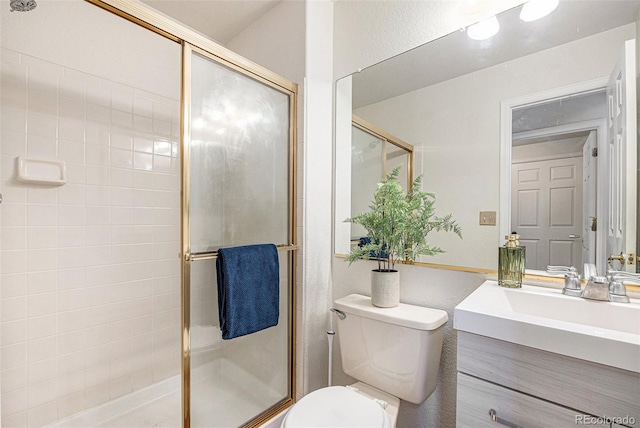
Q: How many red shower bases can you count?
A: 0